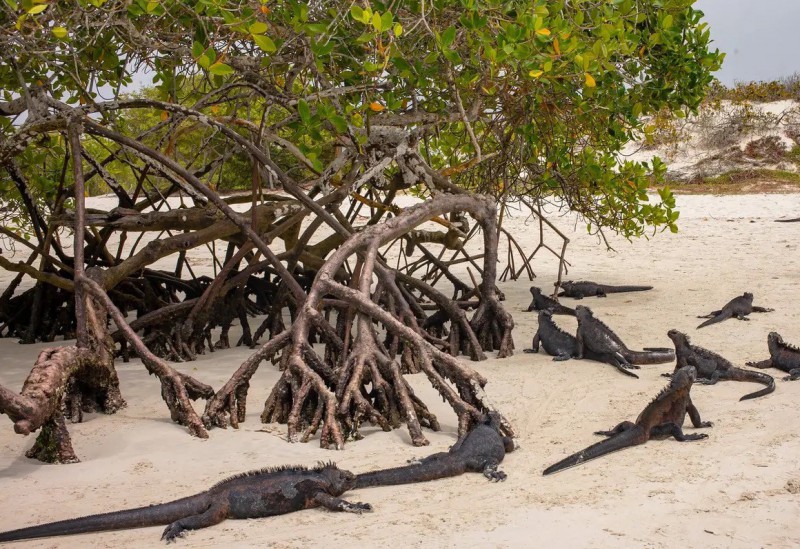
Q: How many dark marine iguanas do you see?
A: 10